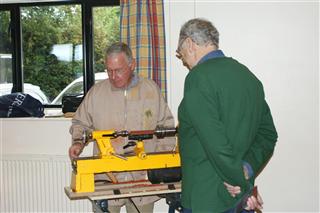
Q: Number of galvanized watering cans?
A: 0